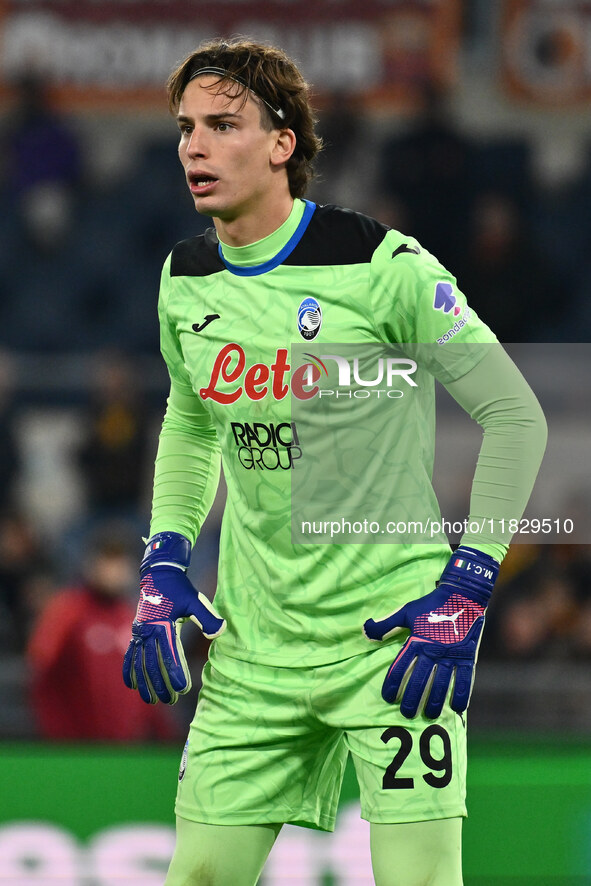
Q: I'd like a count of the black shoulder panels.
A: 2